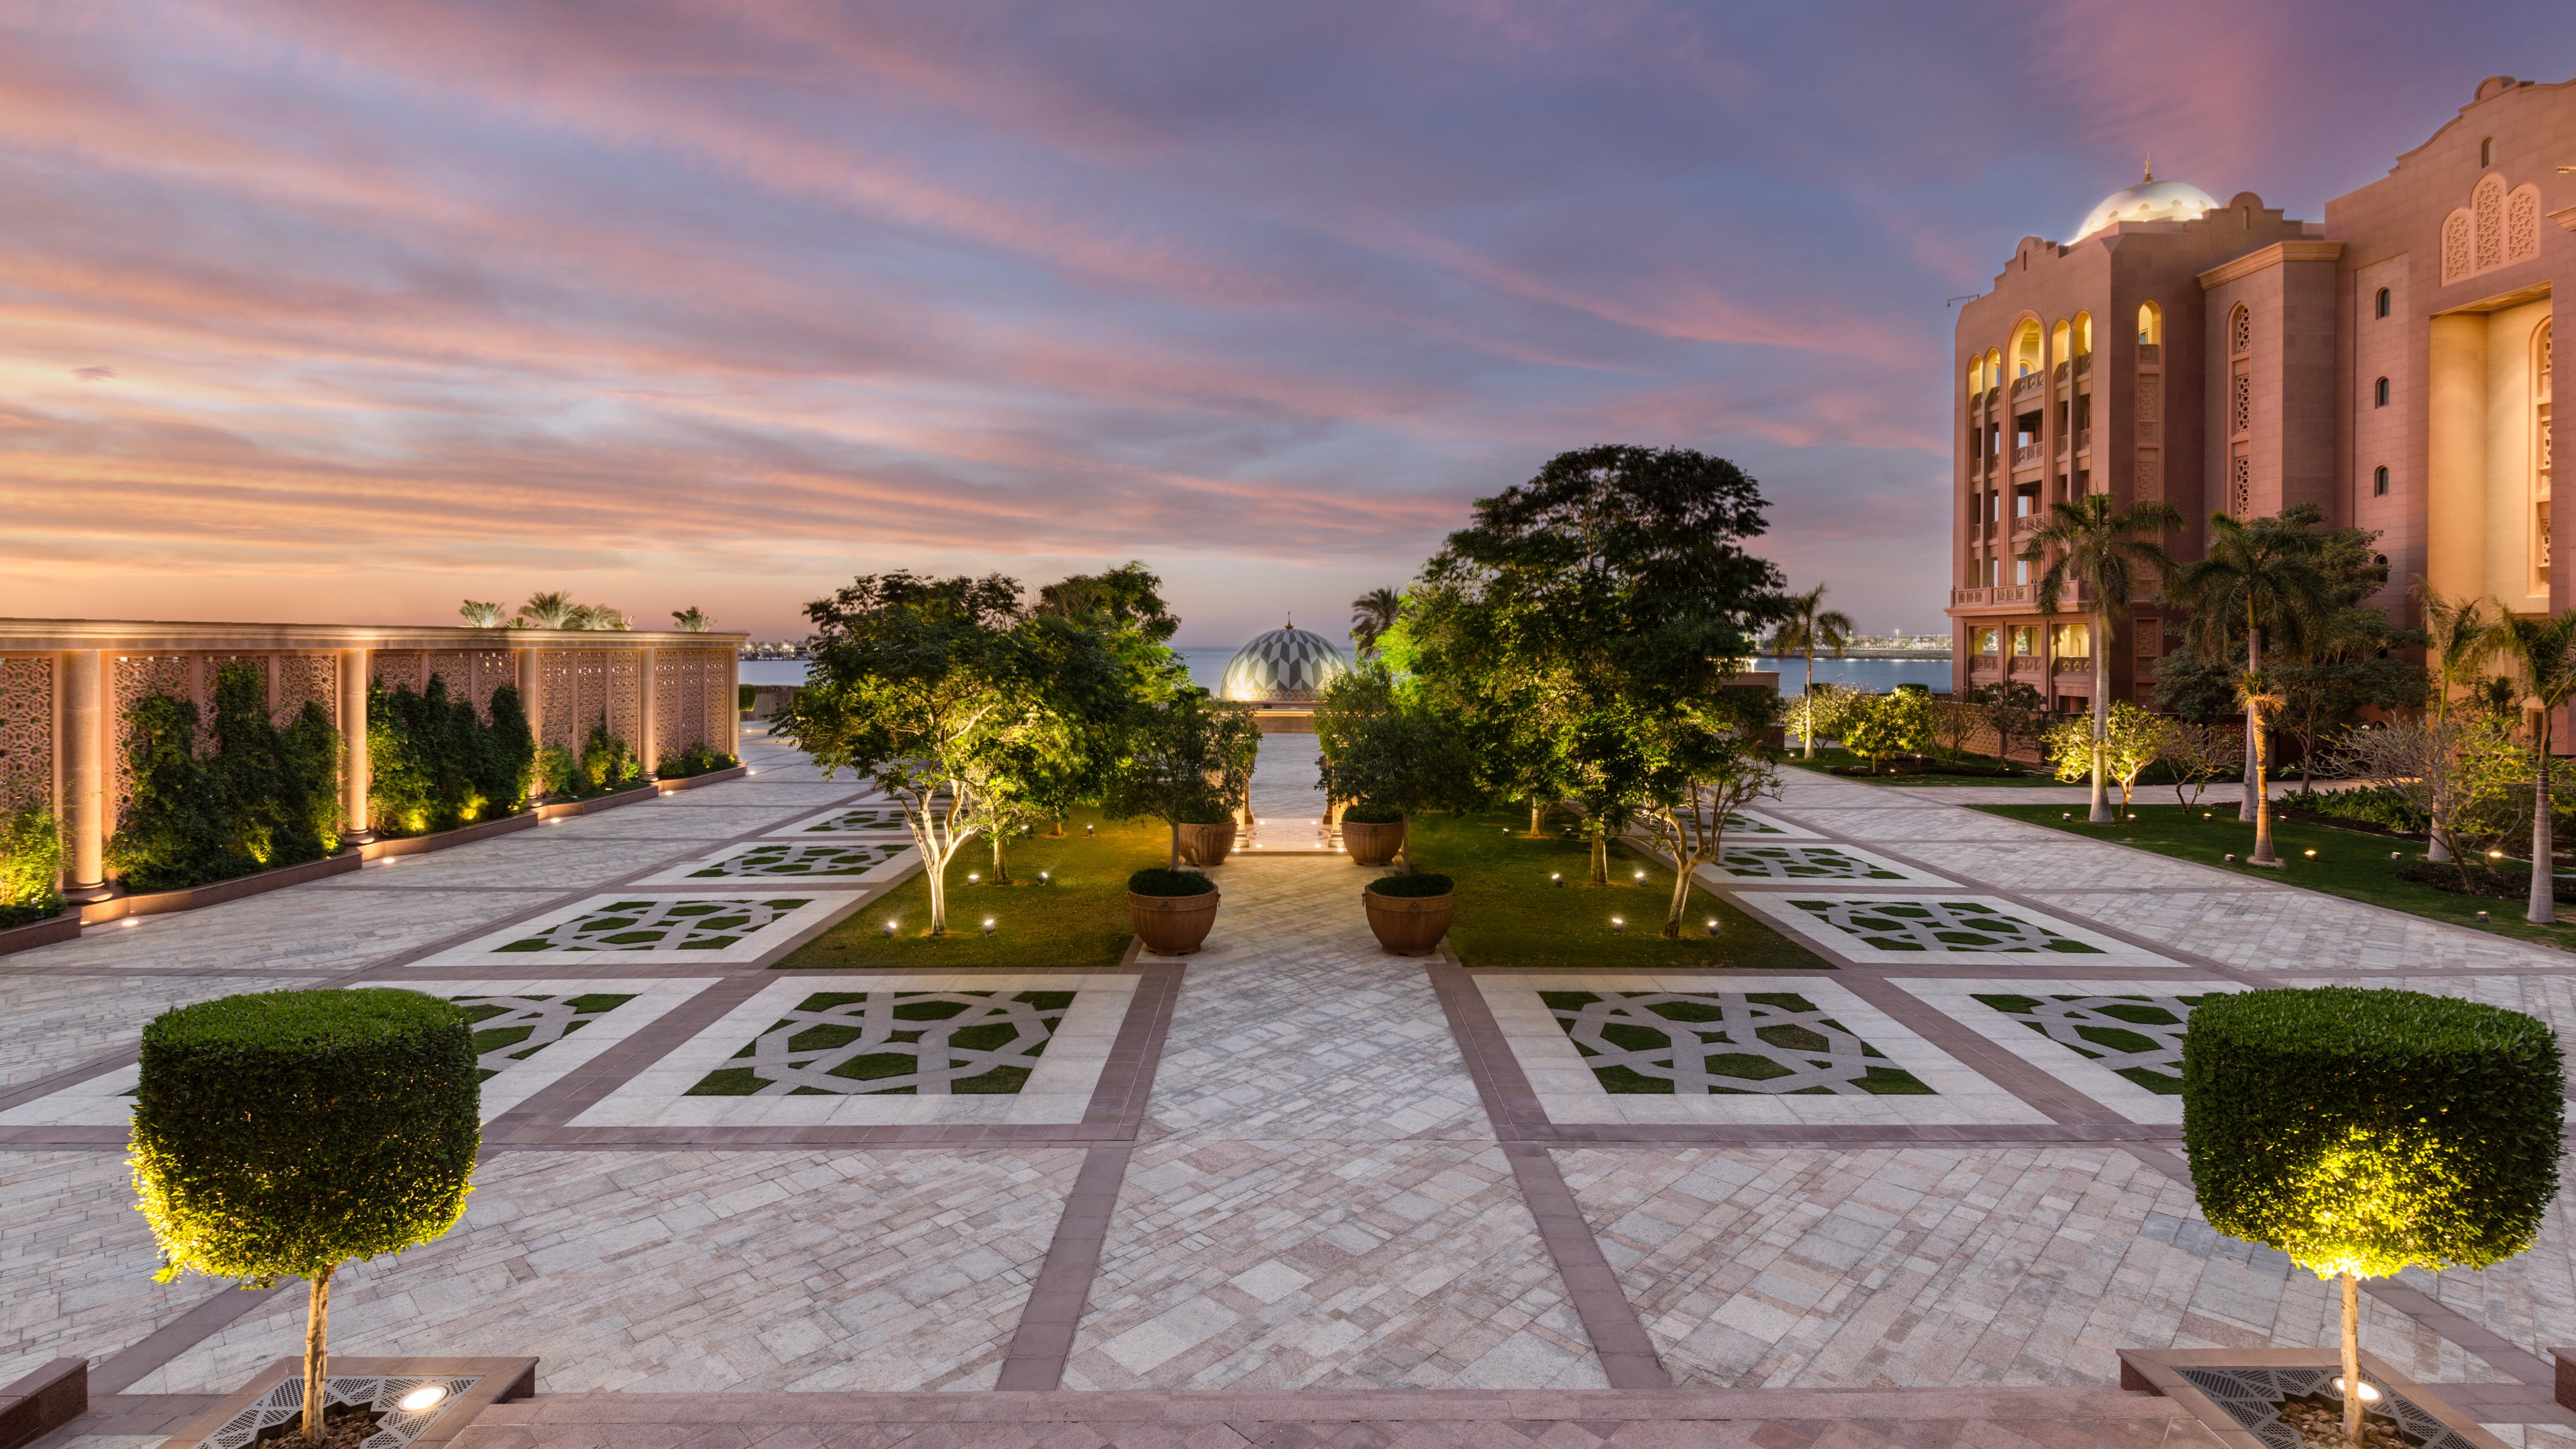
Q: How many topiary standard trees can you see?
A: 2